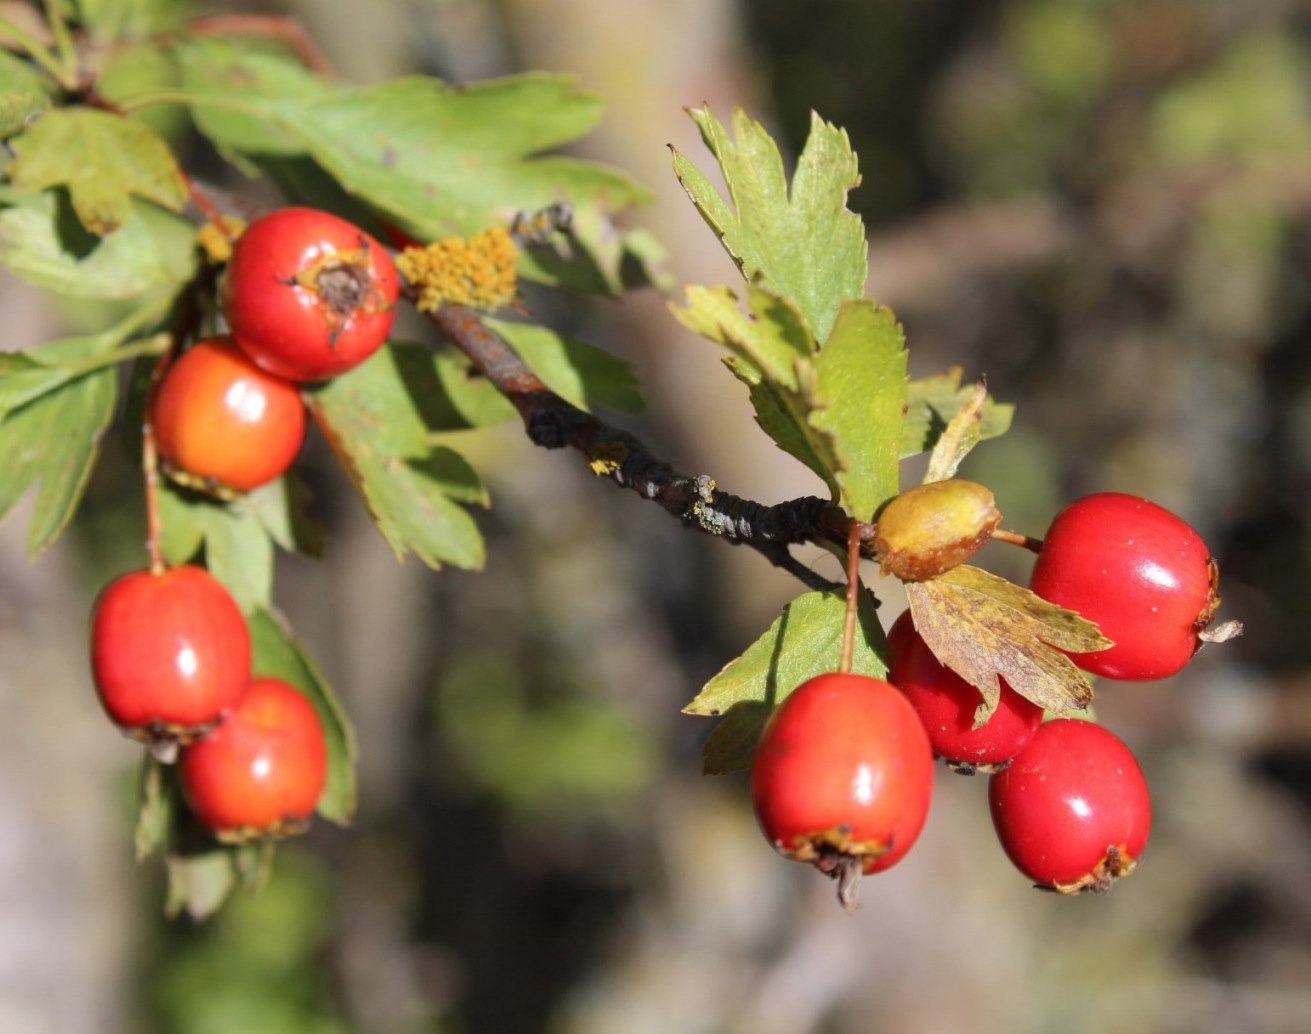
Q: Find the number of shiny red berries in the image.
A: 8